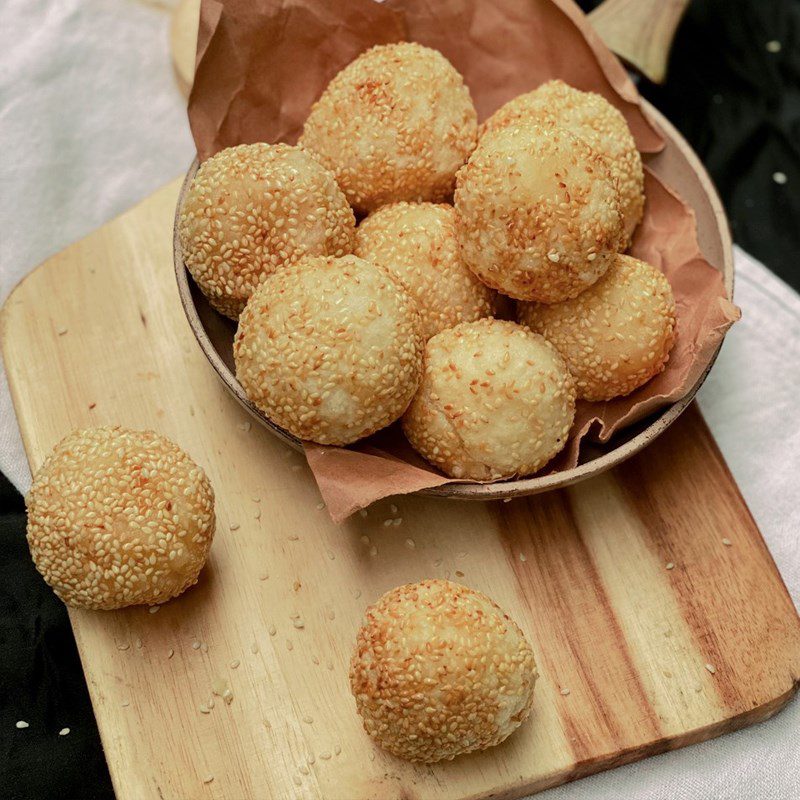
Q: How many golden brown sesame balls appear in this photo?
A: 10